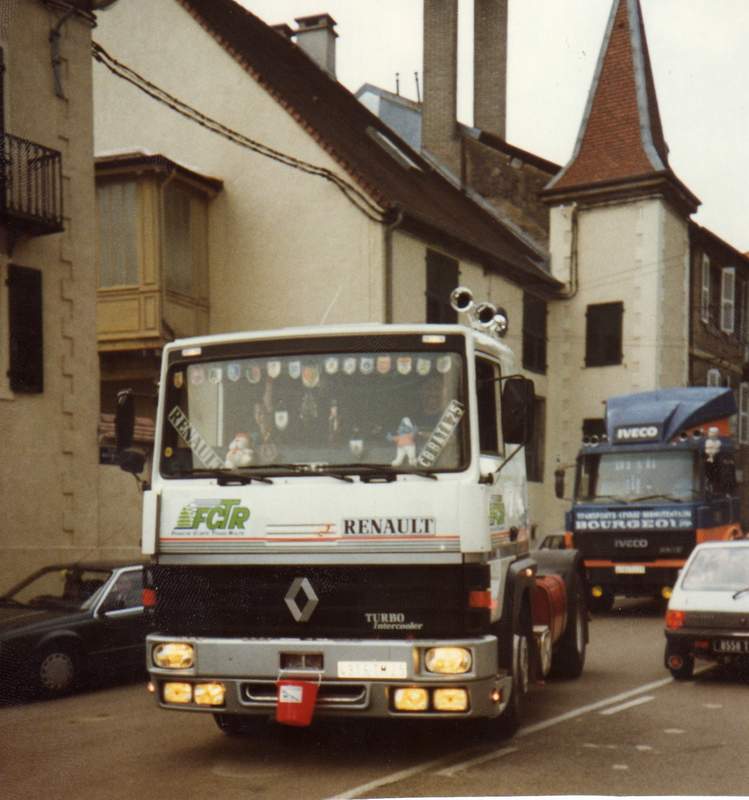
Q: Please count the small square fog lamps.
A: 4